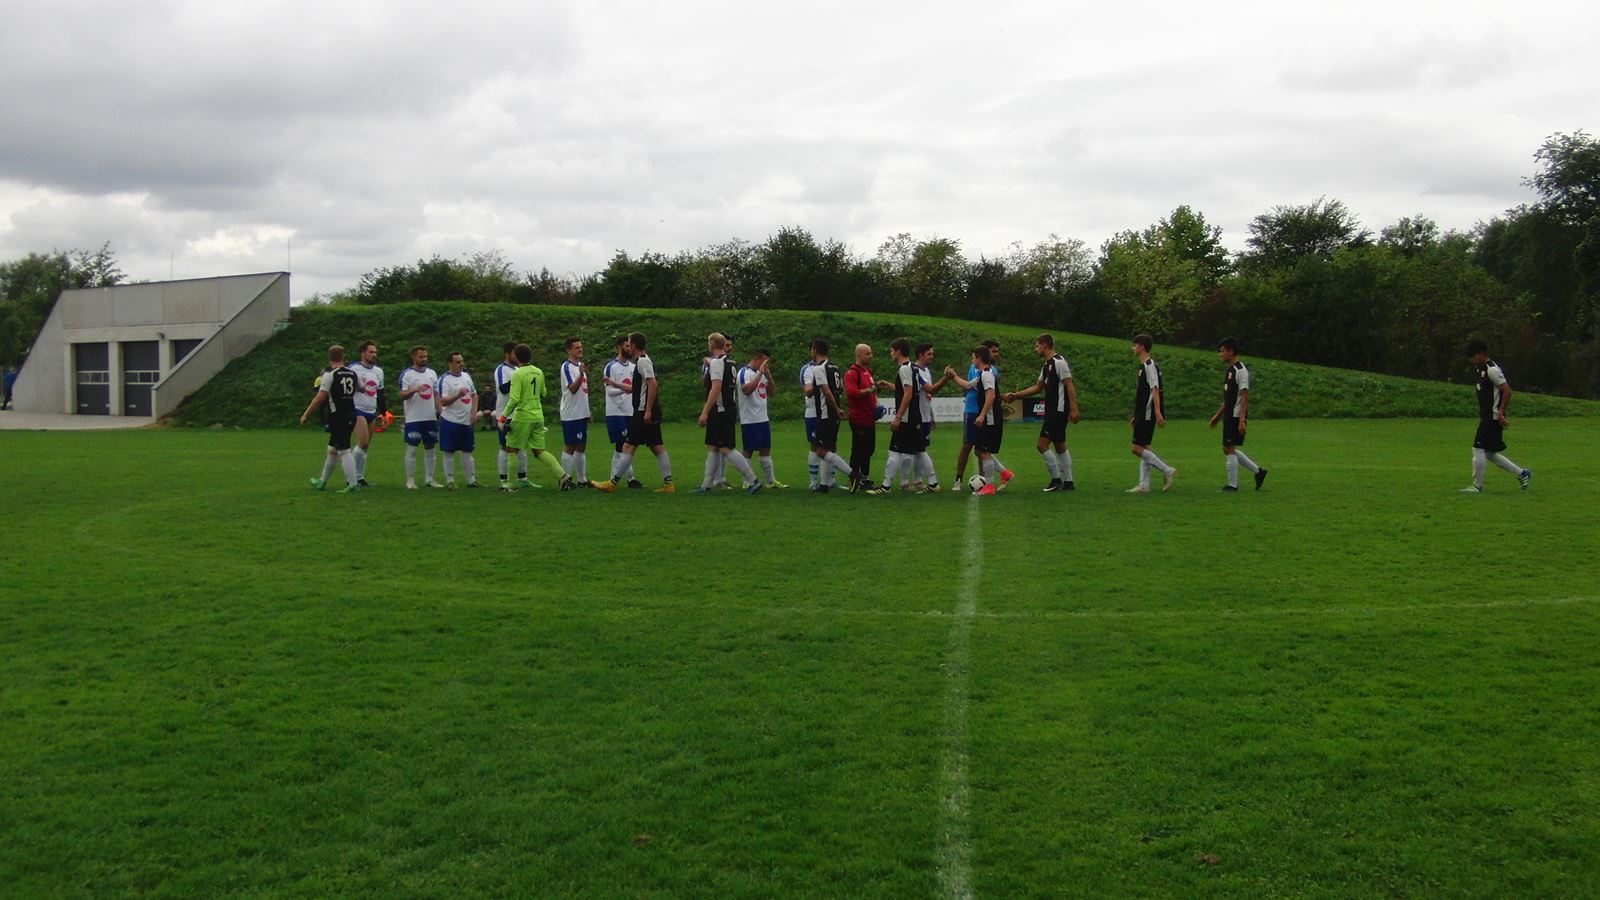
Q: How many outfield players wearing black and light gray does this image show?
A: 10